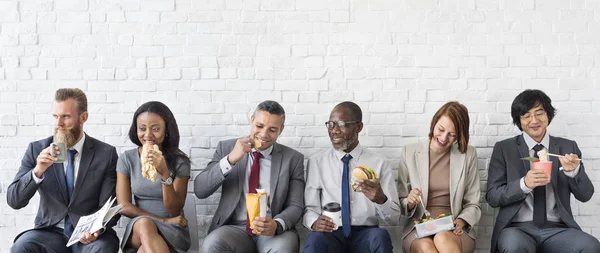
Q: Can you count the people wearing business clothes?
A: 6